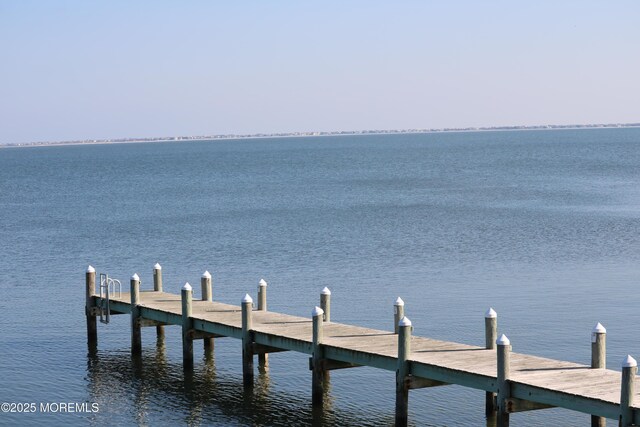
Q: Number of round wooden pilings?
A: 15